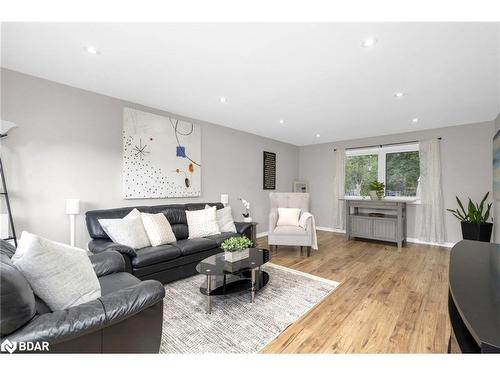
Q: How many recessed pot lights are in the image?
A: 7